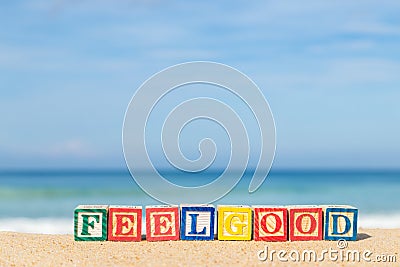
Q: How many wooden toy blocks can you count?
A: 8